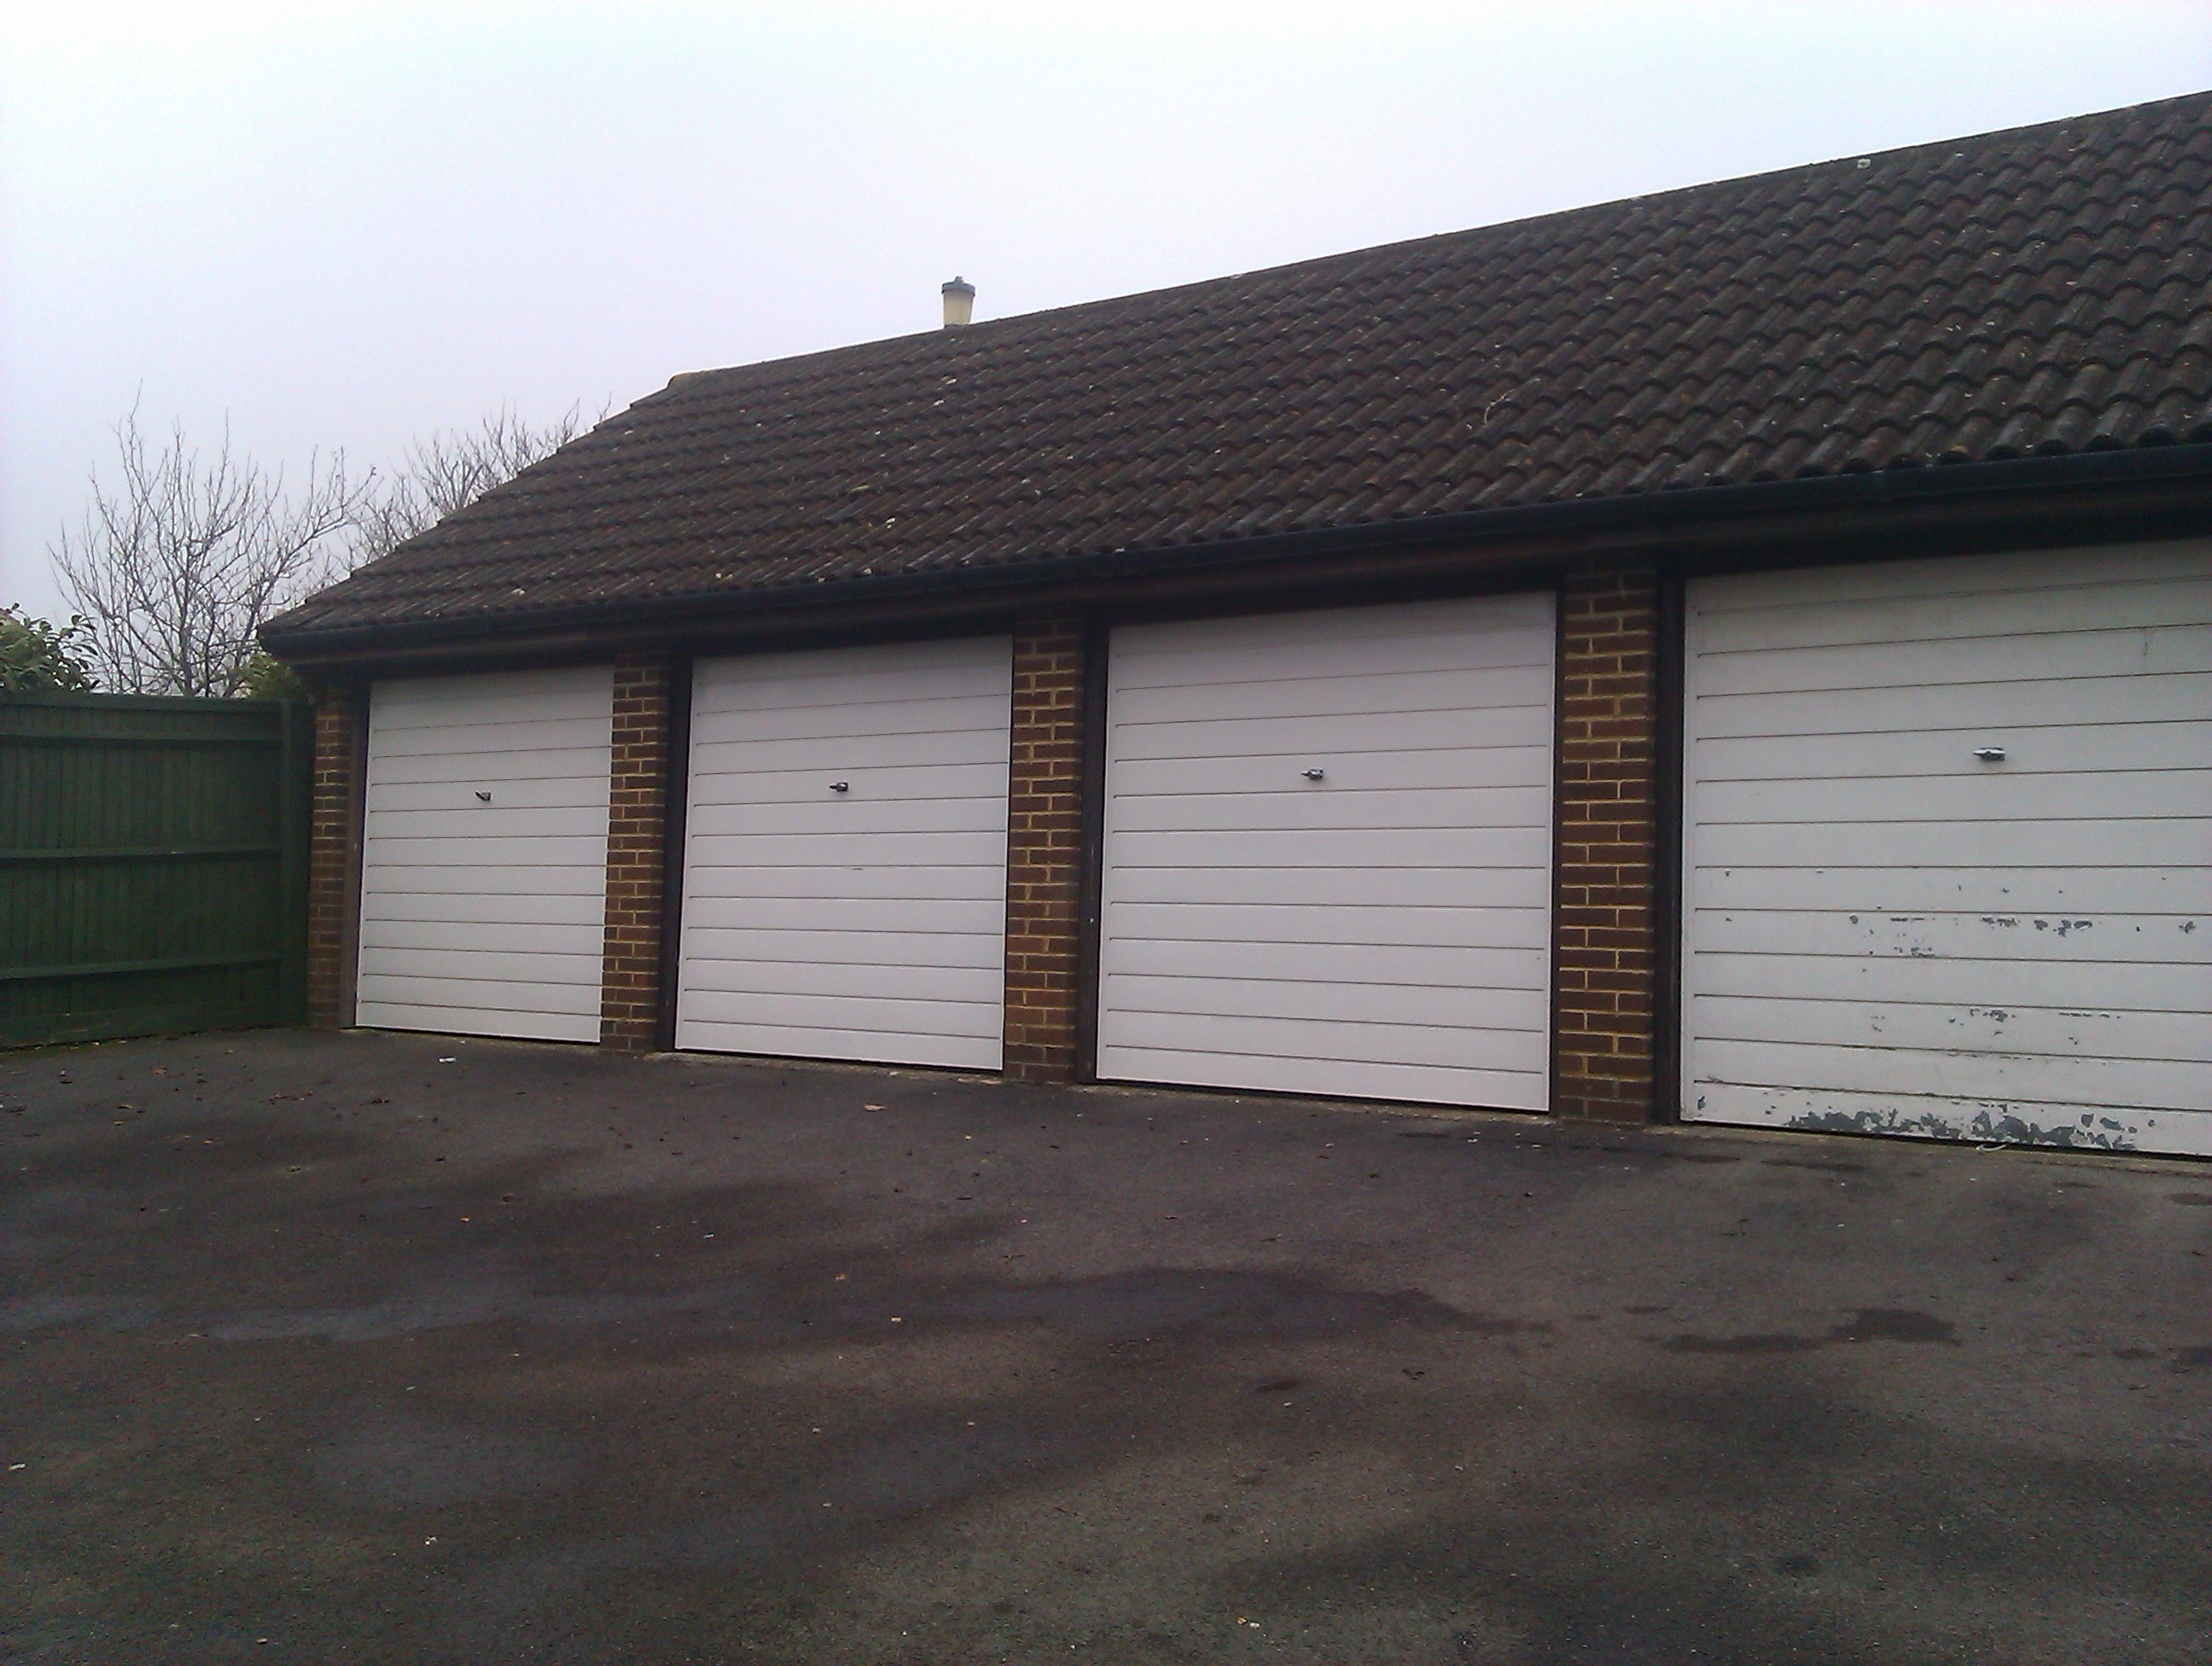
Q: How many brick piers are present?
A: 4